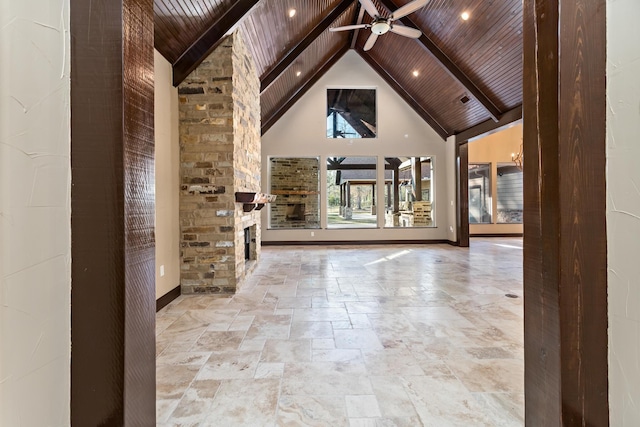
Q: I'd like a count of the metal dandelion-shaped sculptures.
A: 0